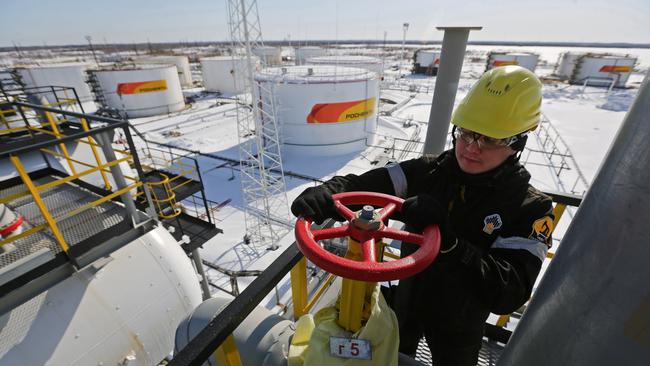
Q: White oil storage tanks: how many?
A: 12